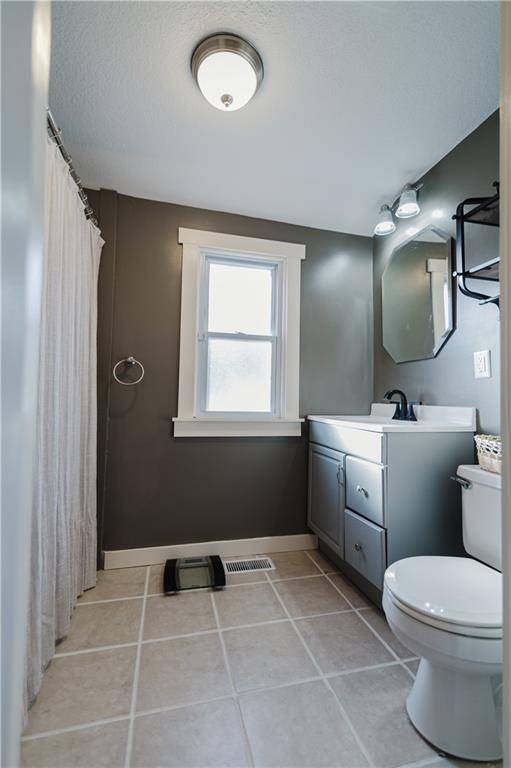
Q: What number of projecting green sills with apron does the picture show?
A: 0